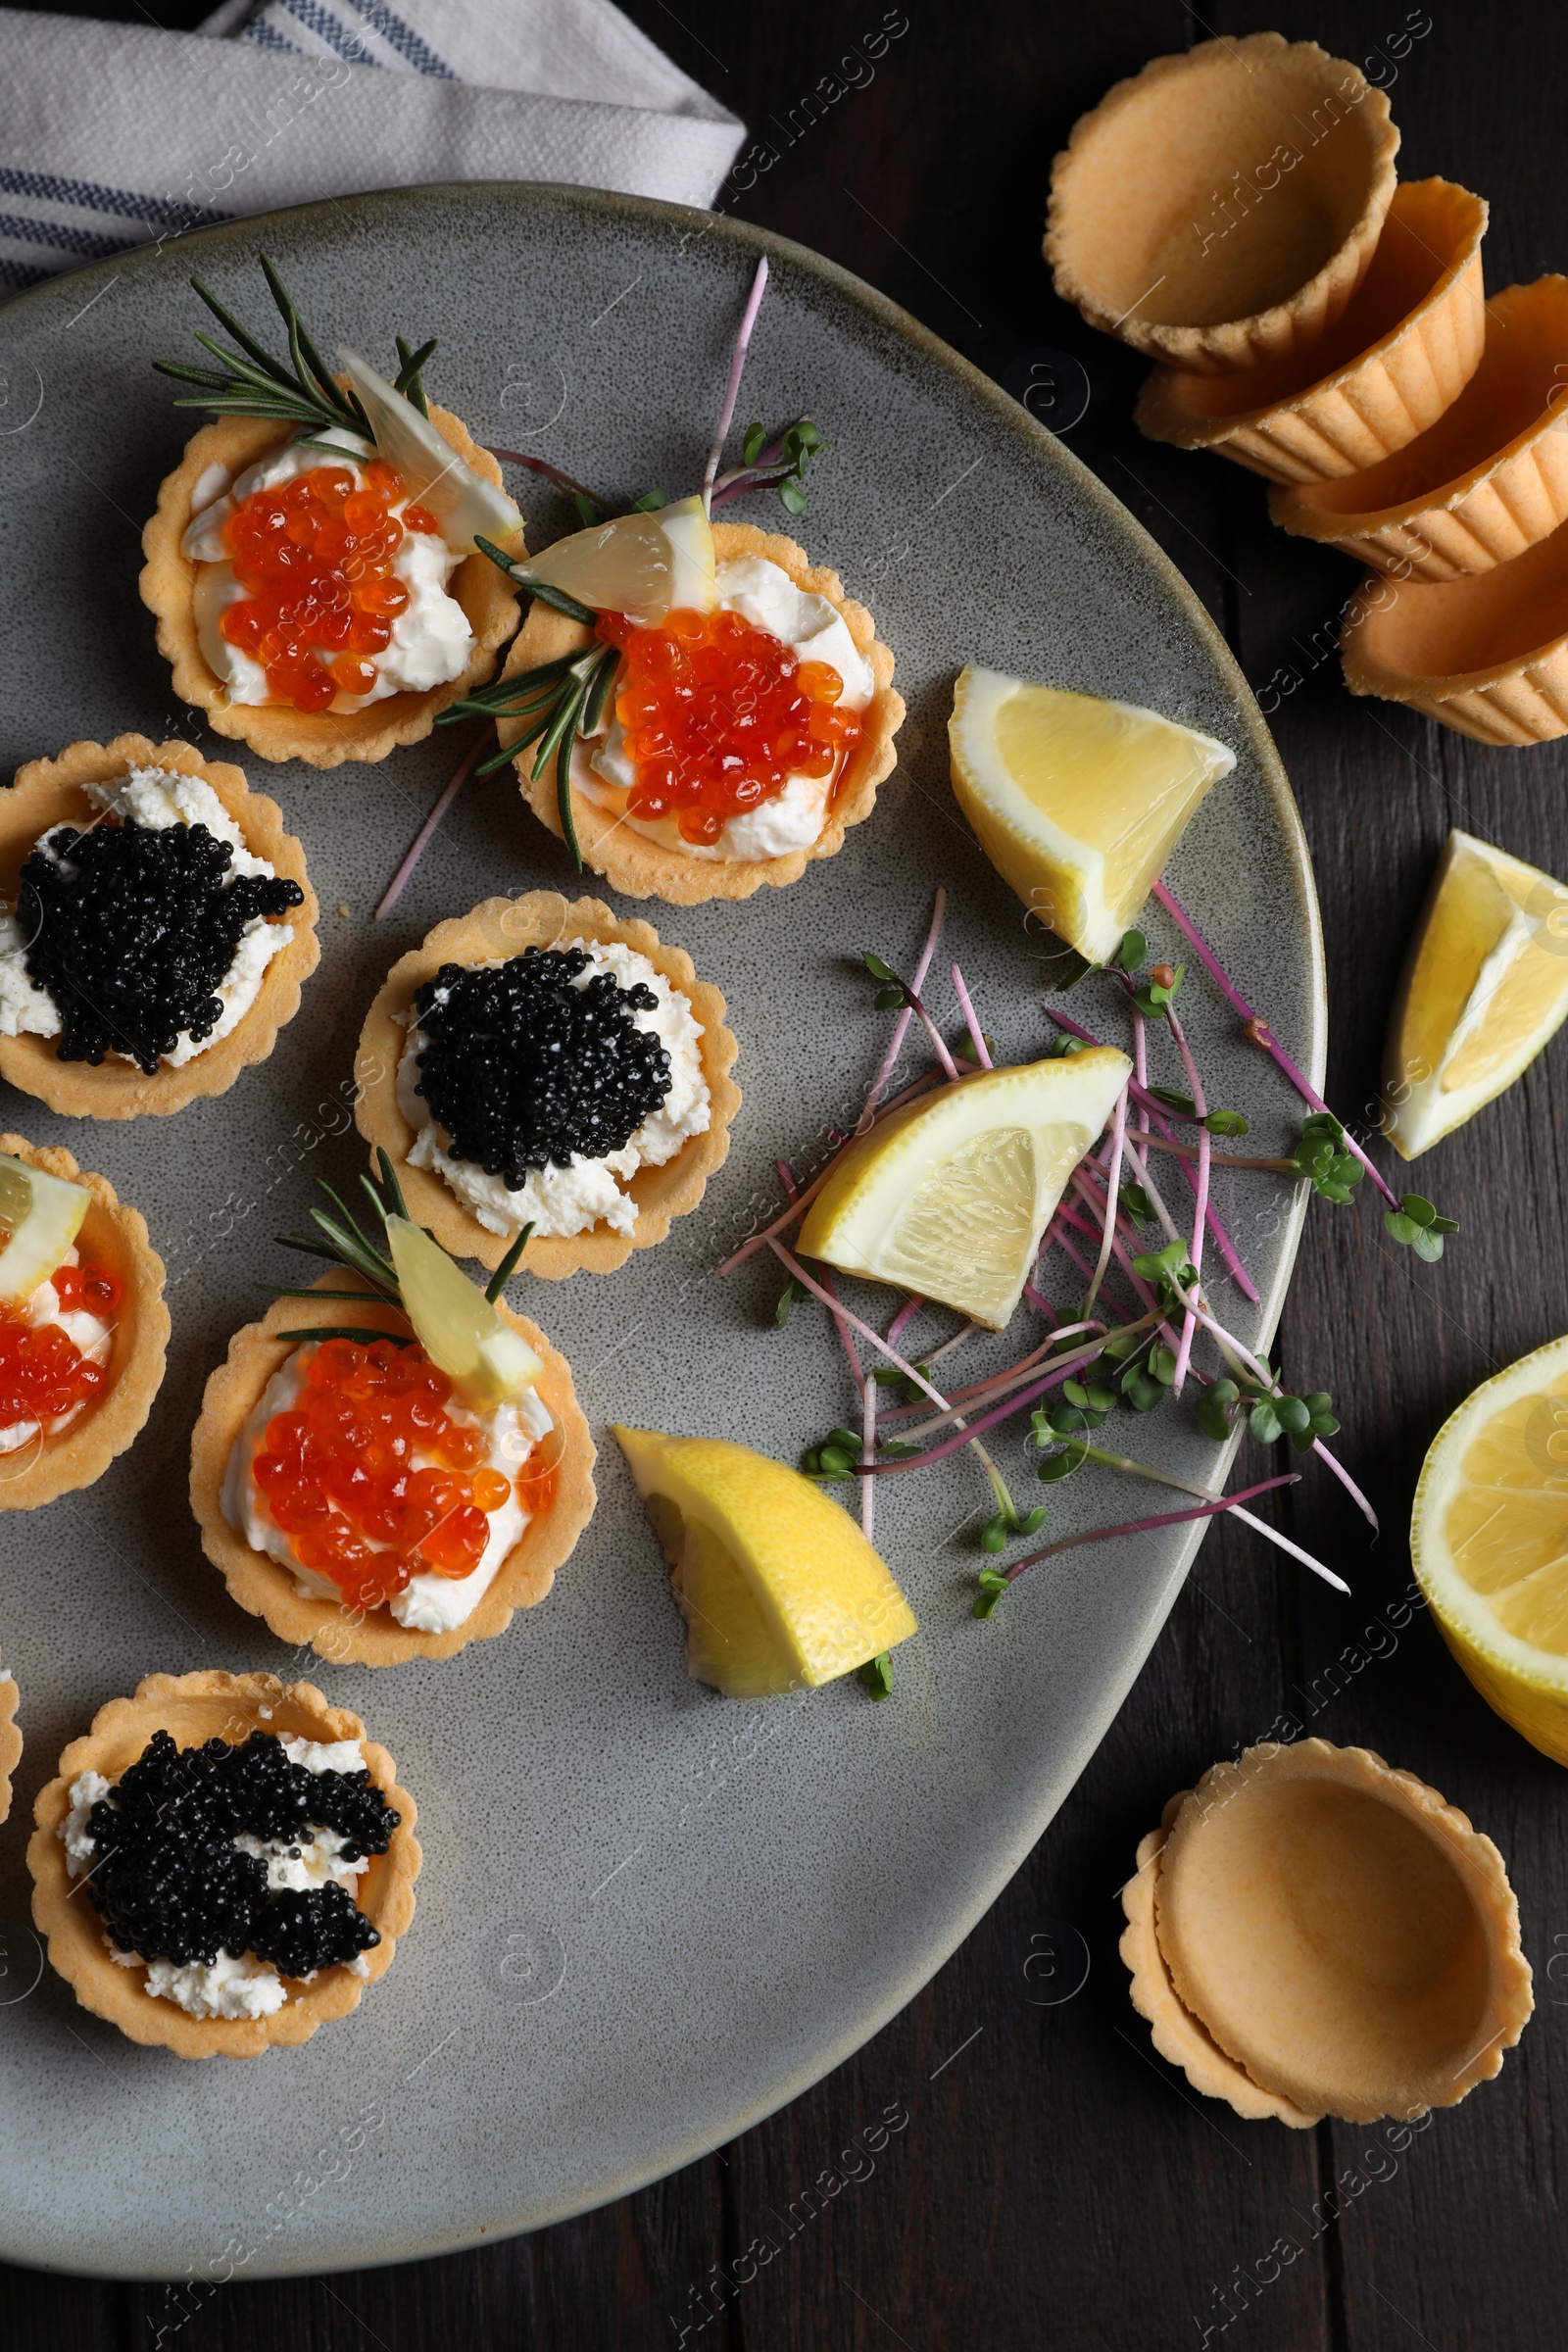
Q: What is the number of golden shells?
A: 14